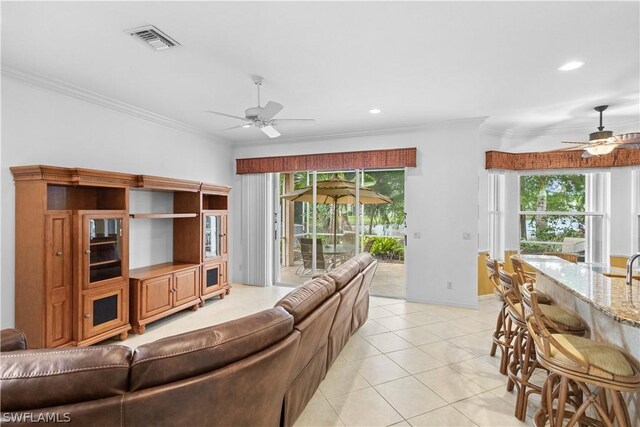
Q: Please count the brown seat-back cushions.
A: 5